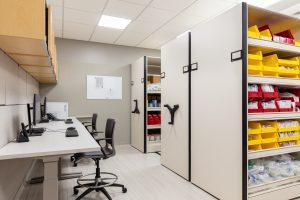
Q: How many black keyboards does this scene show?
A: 2